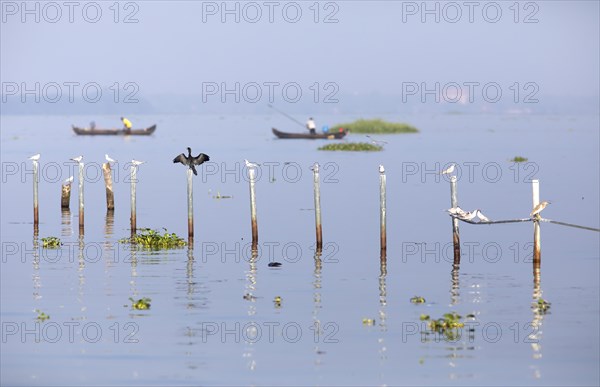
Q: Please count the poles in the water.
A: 11